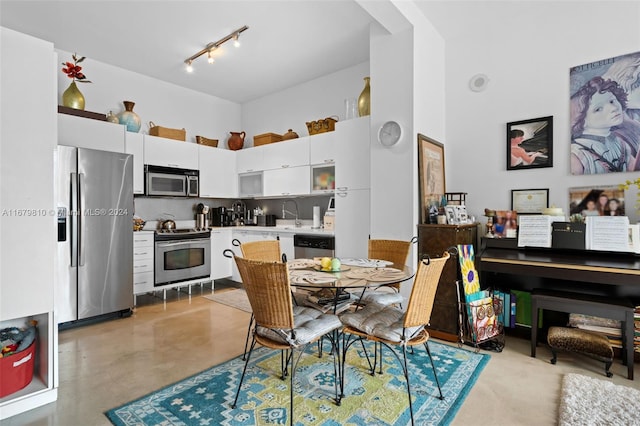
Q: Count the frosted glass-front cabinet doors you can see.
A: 2